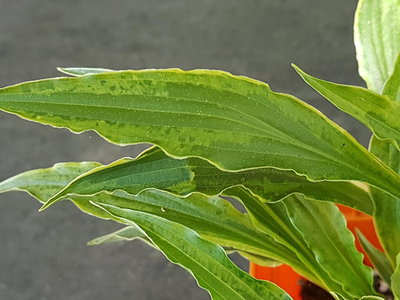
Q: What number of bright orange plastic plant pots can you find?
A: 1